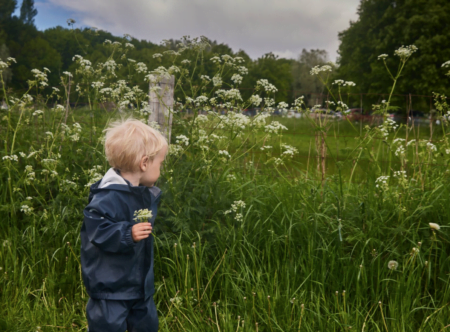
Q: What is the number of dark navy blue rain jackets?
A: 1